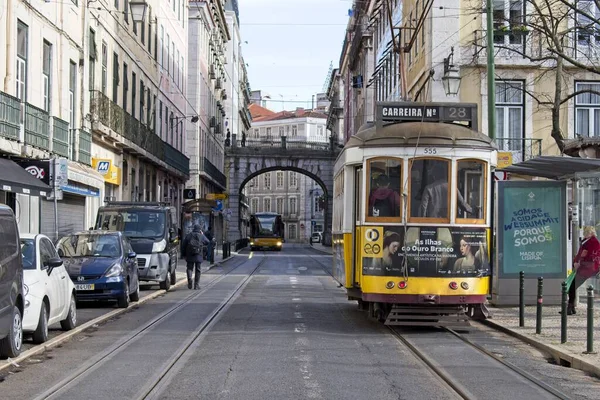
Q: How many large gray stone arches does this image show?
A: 1